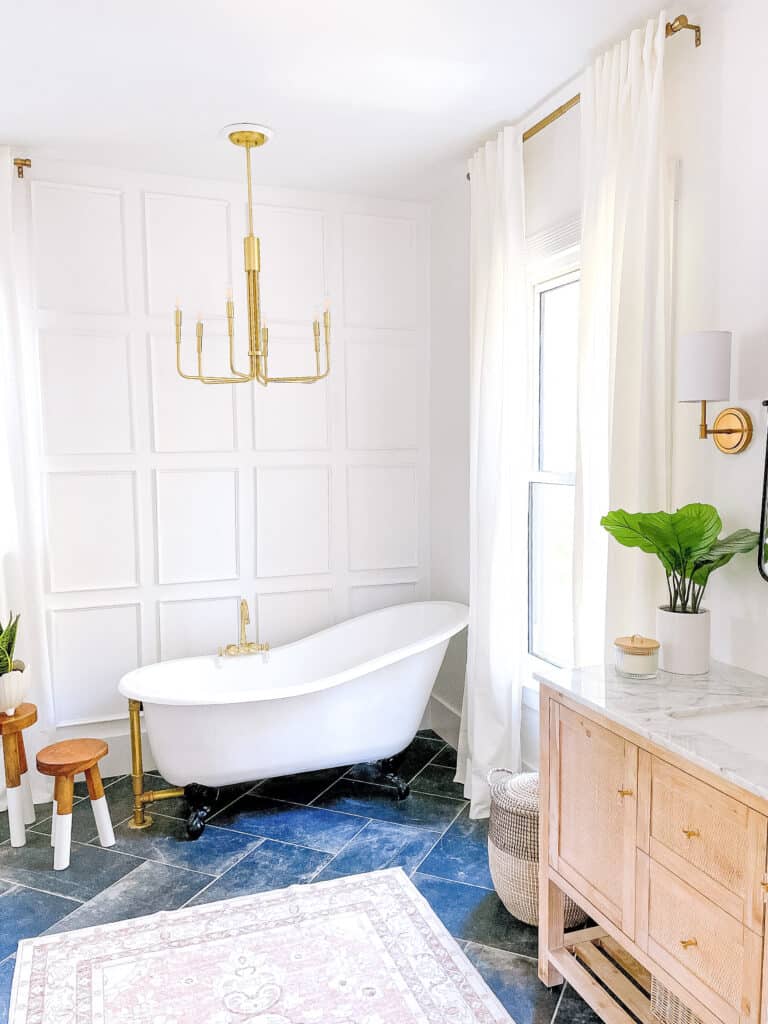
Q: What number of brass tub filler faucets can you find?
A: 1